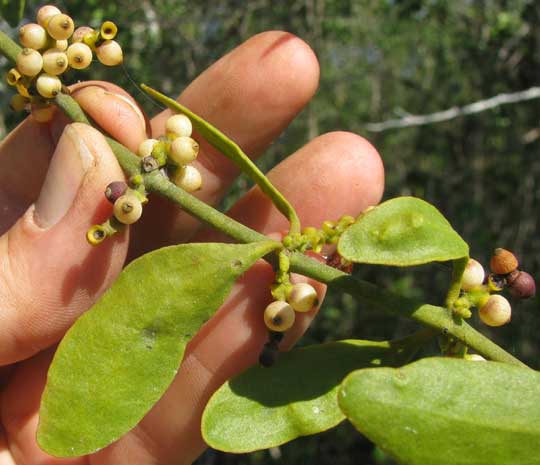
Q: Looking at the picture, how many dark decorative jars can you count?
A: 0